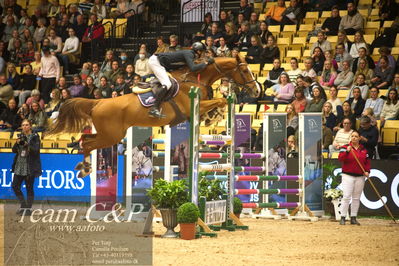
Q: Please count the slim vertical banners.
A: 6